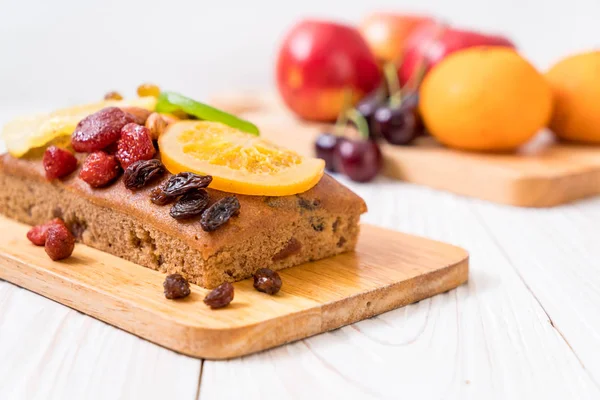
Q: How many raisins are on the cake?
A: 5